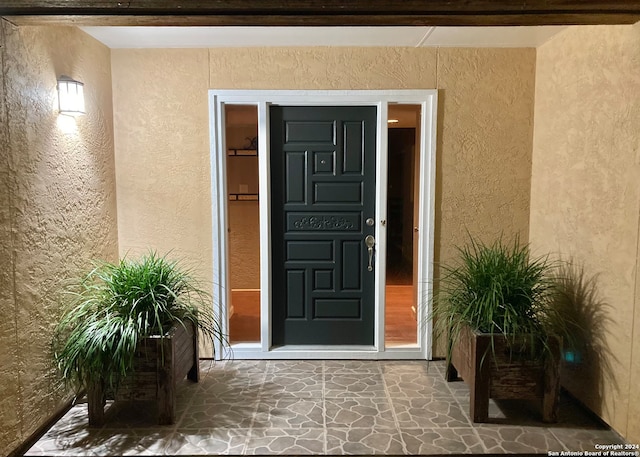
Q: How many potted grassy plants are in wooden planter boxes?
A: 2